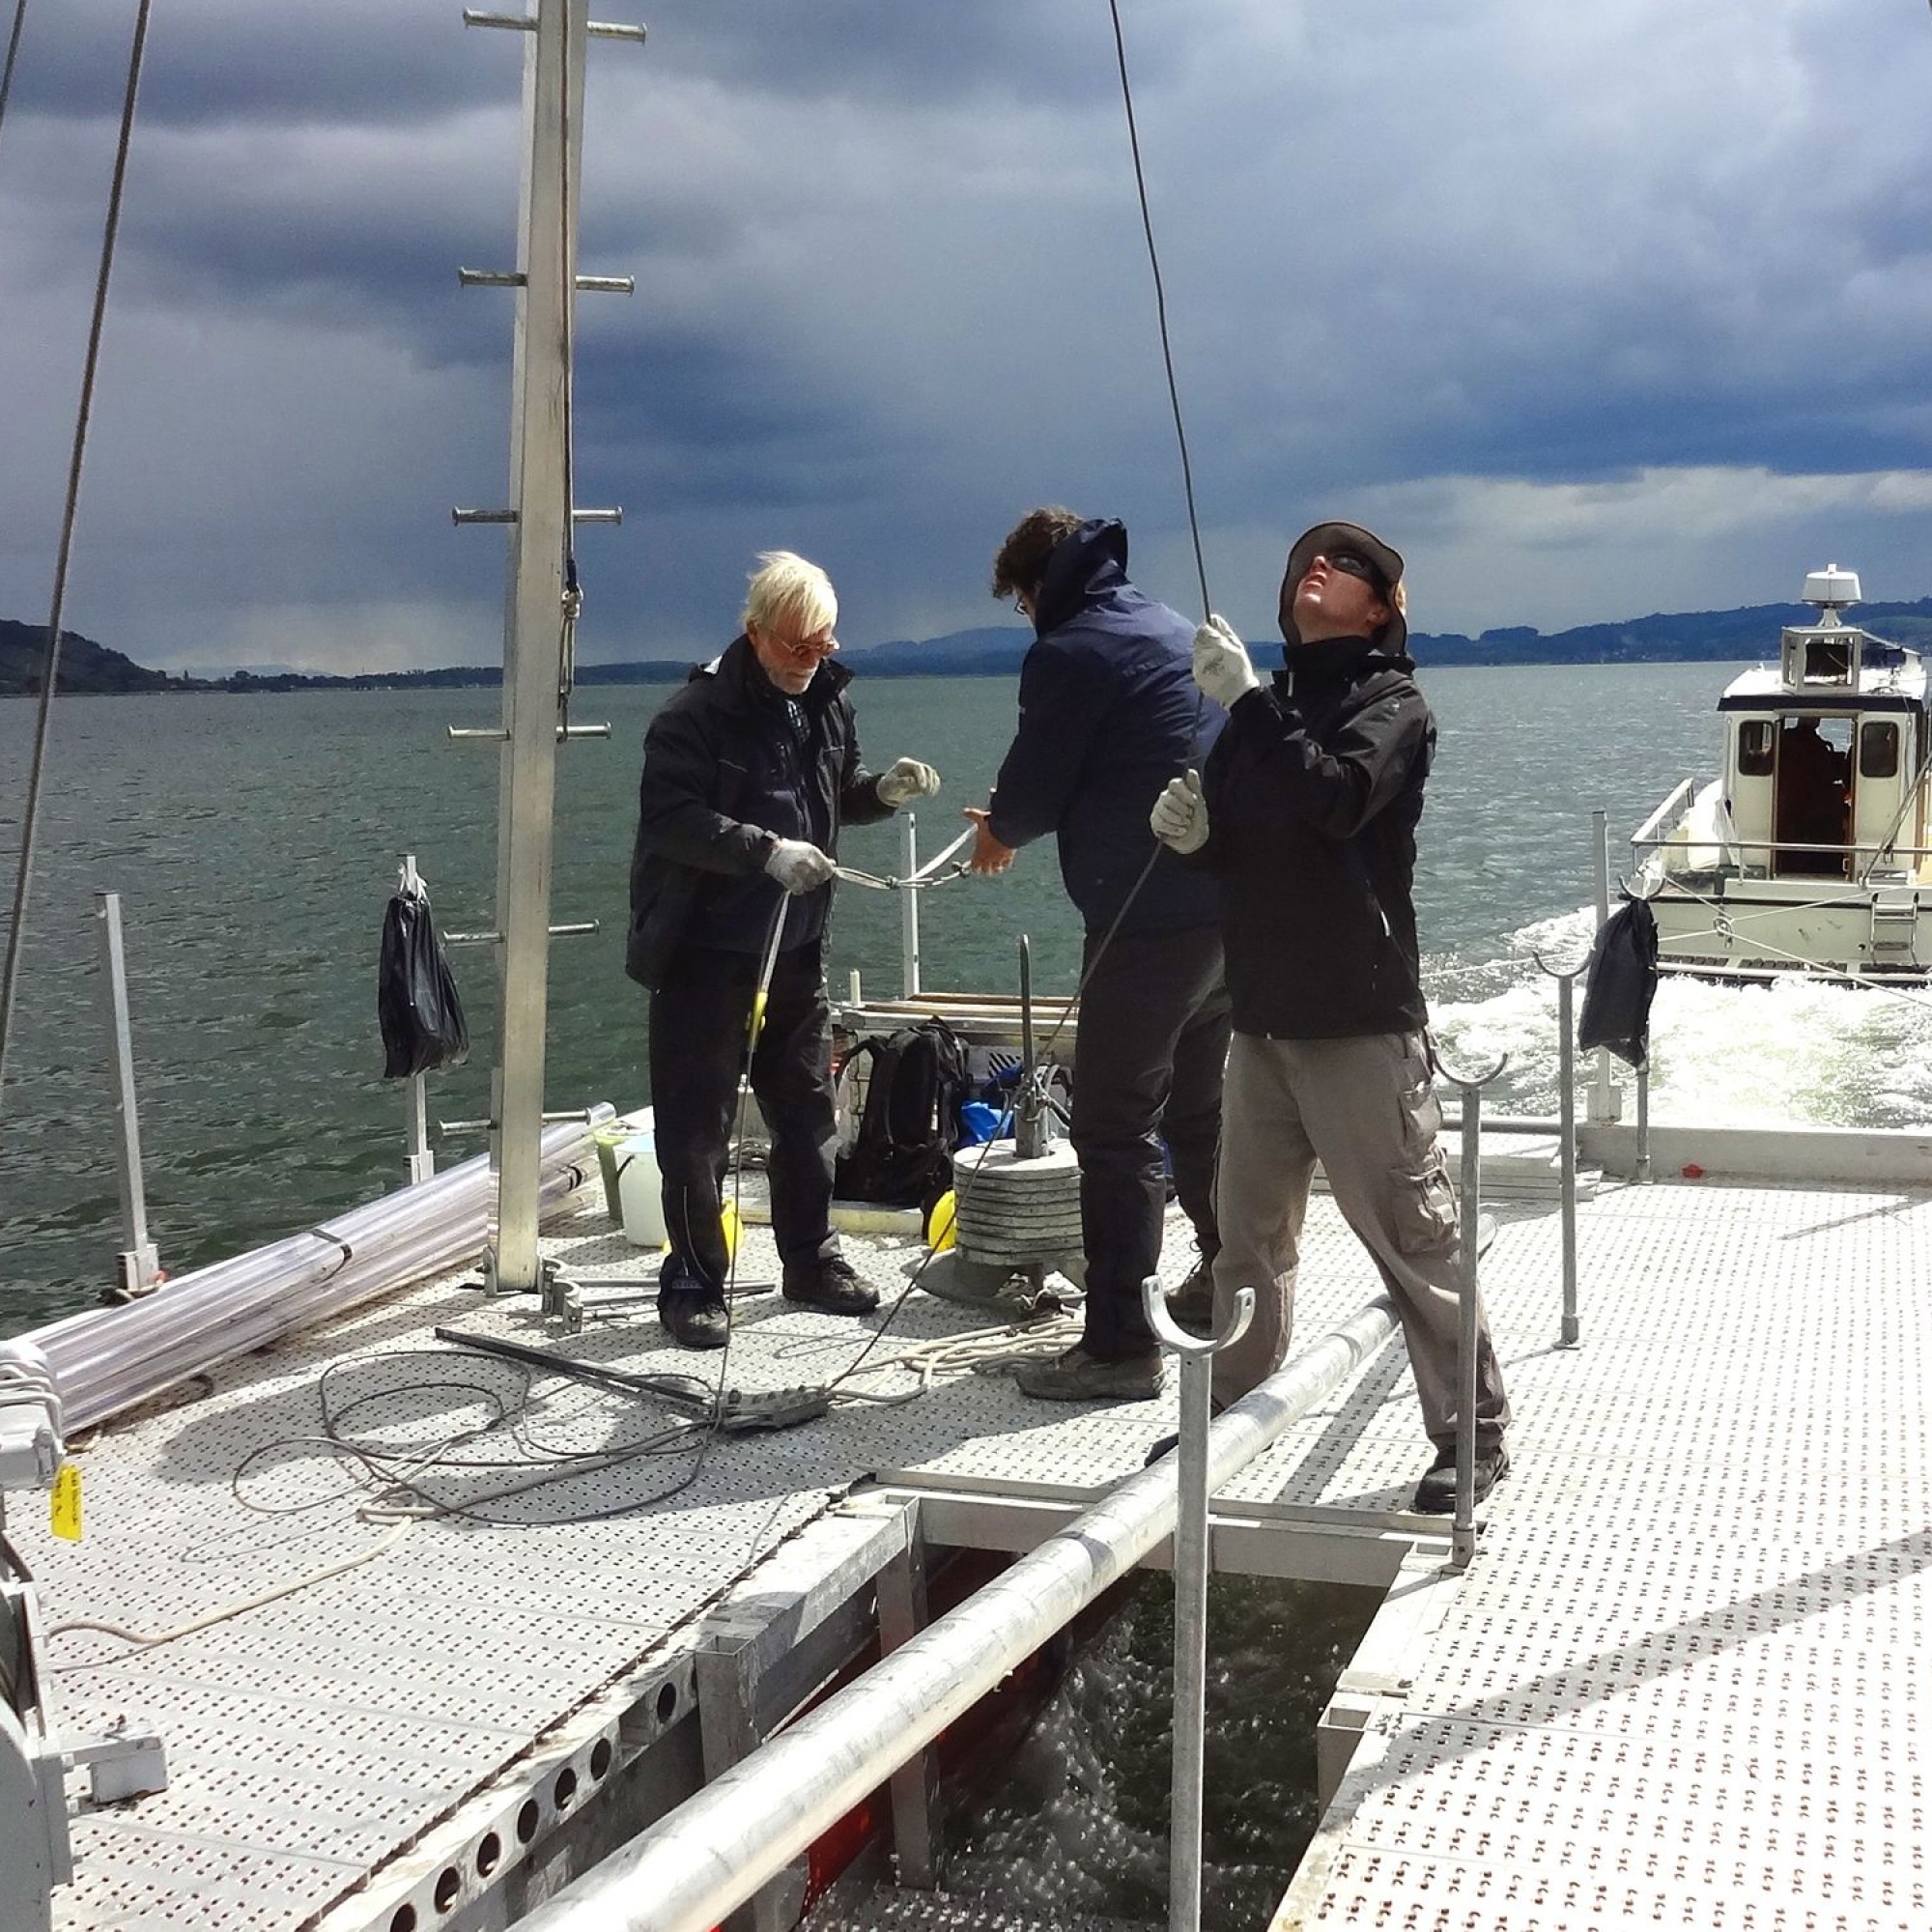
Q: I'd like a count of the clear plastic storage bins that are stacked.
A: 0